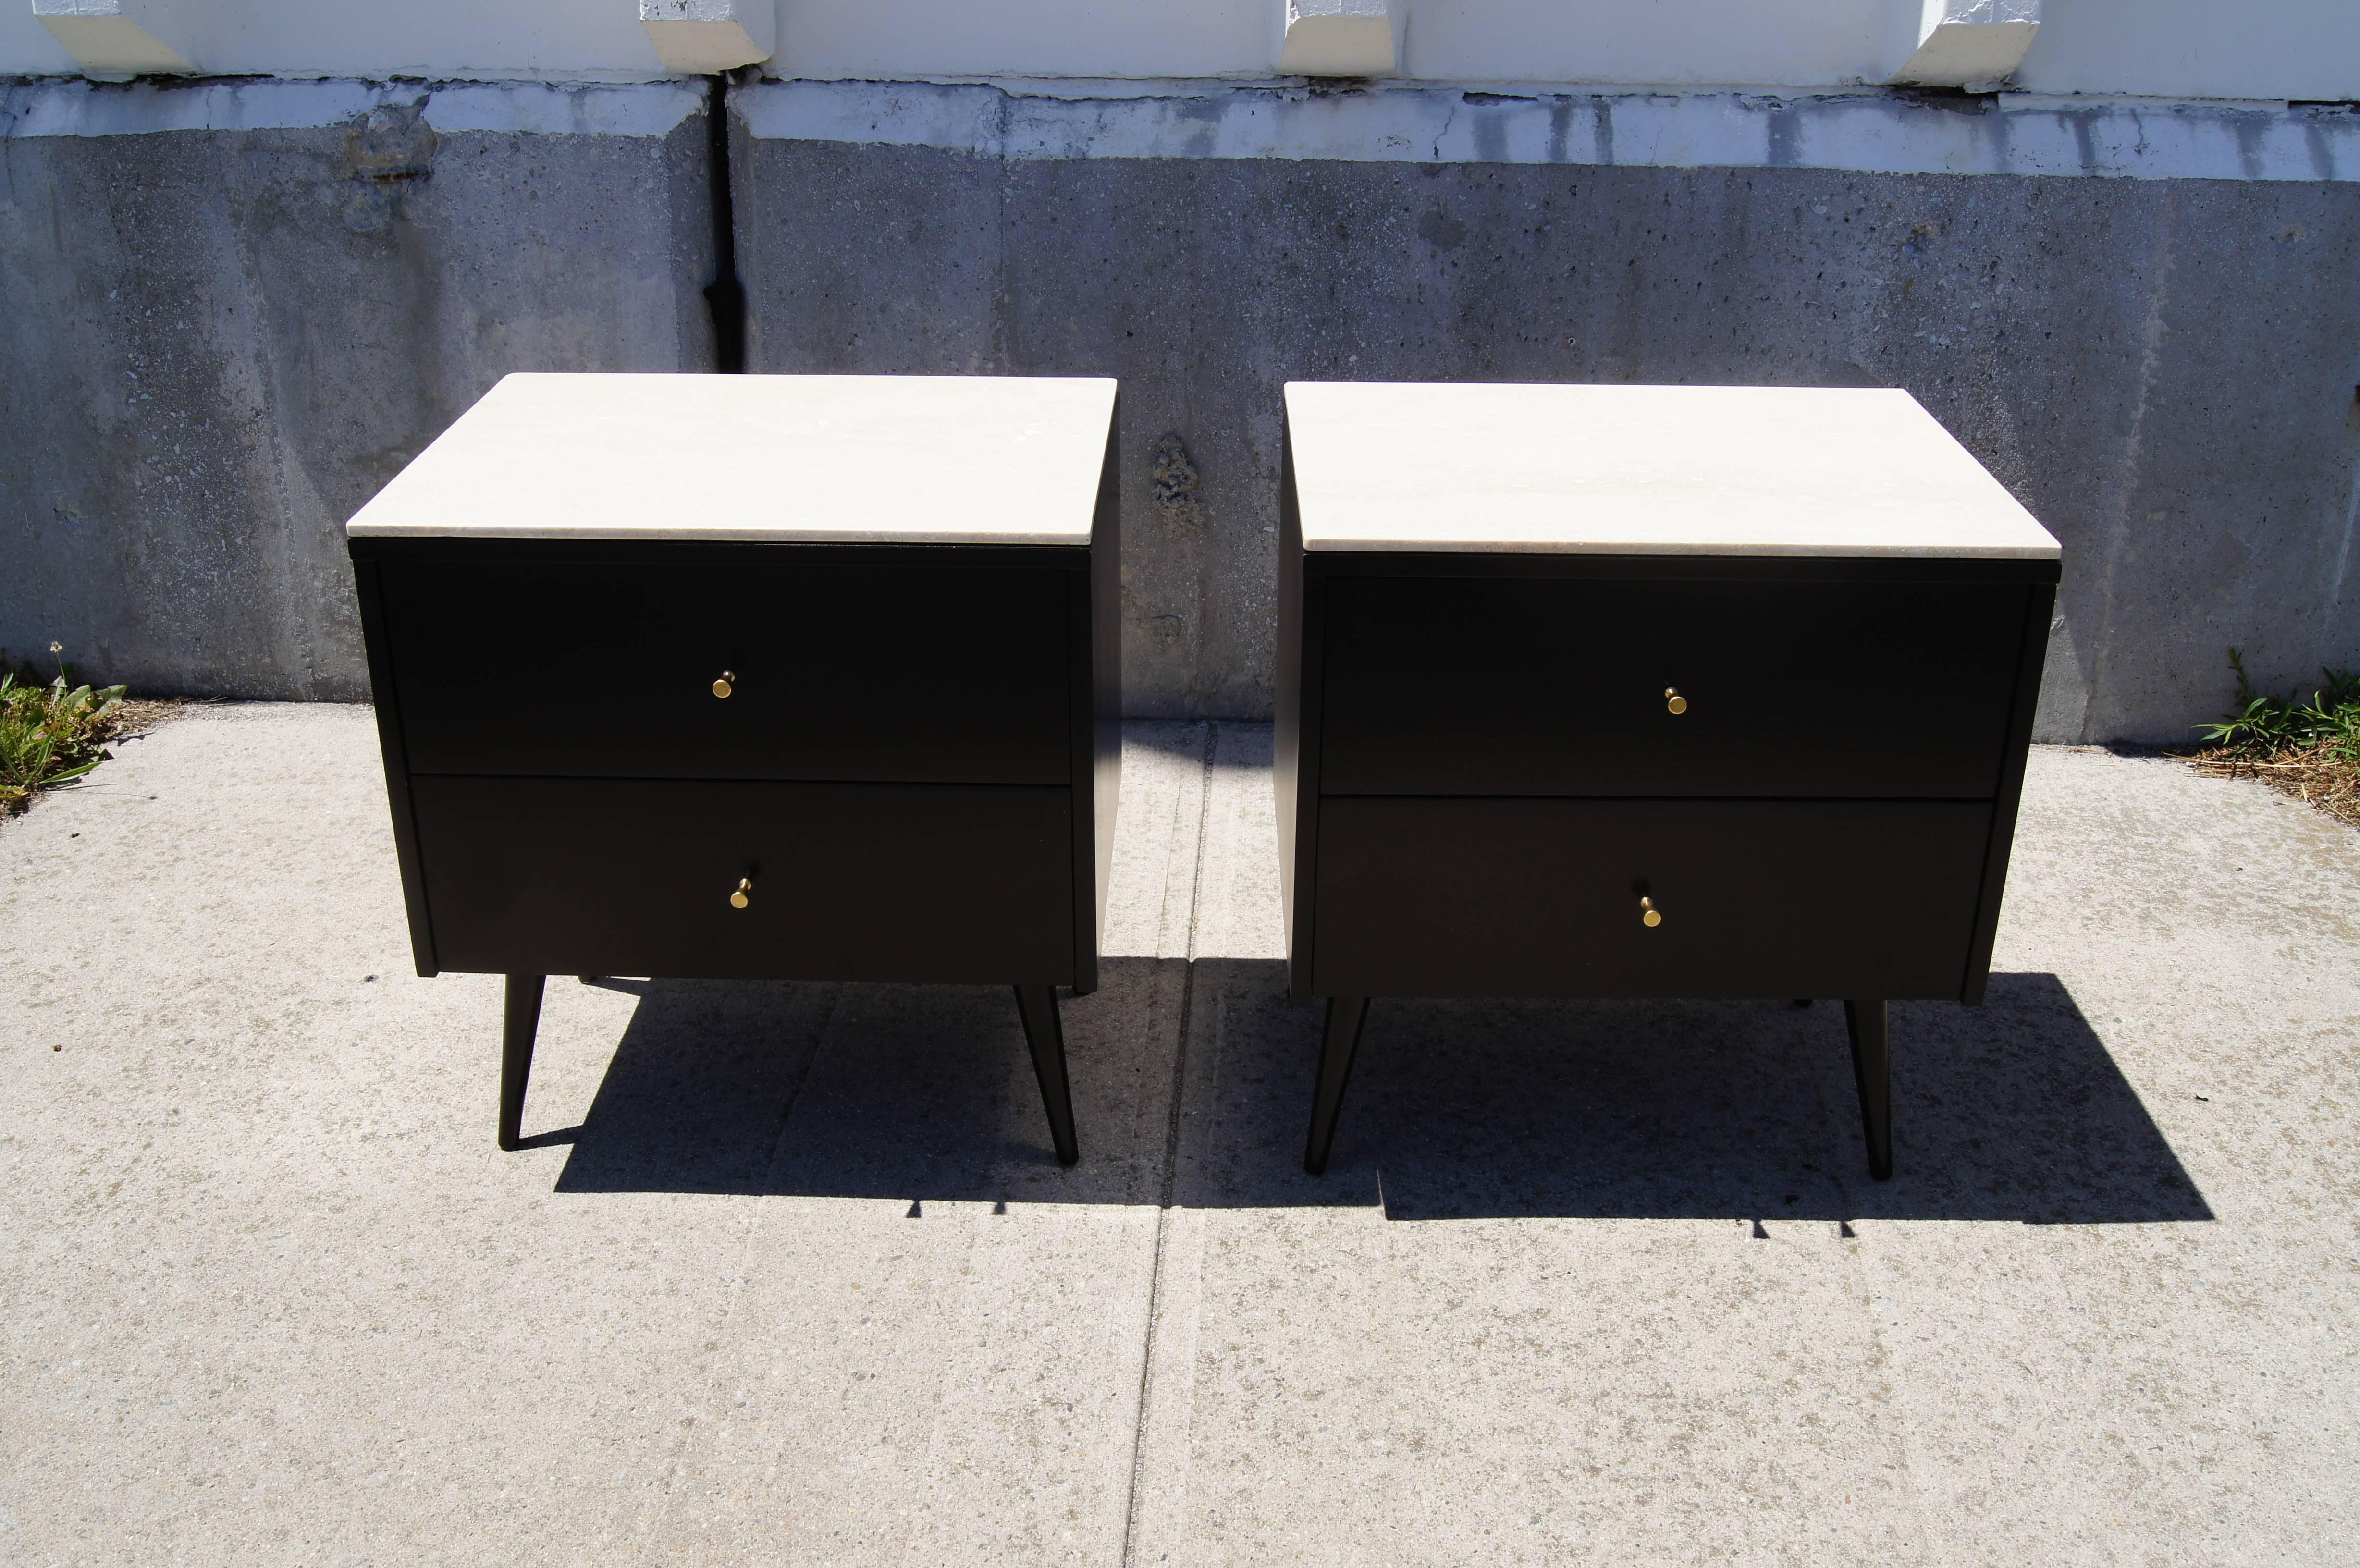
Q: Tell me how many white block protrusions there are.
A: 4